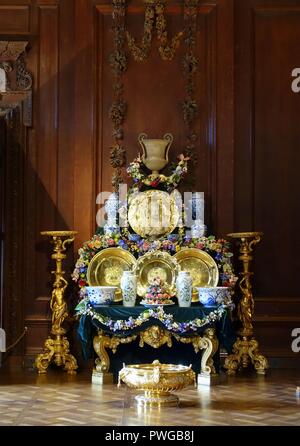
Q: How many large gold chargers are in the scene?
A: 4